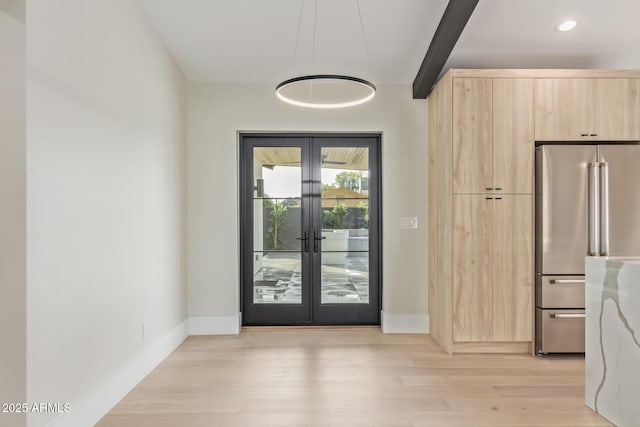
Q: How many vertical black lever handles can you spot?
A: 2